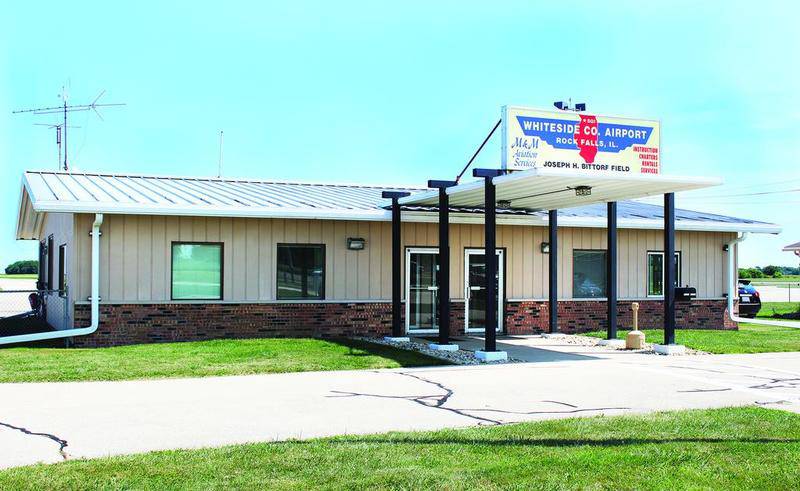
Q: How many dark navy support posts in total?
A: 6